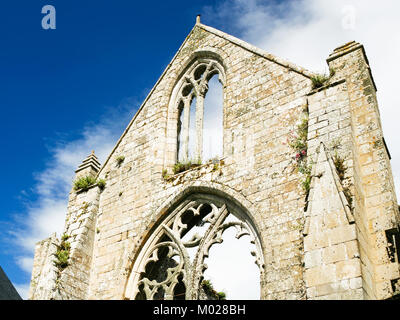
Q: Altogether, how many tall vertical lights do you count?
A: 3